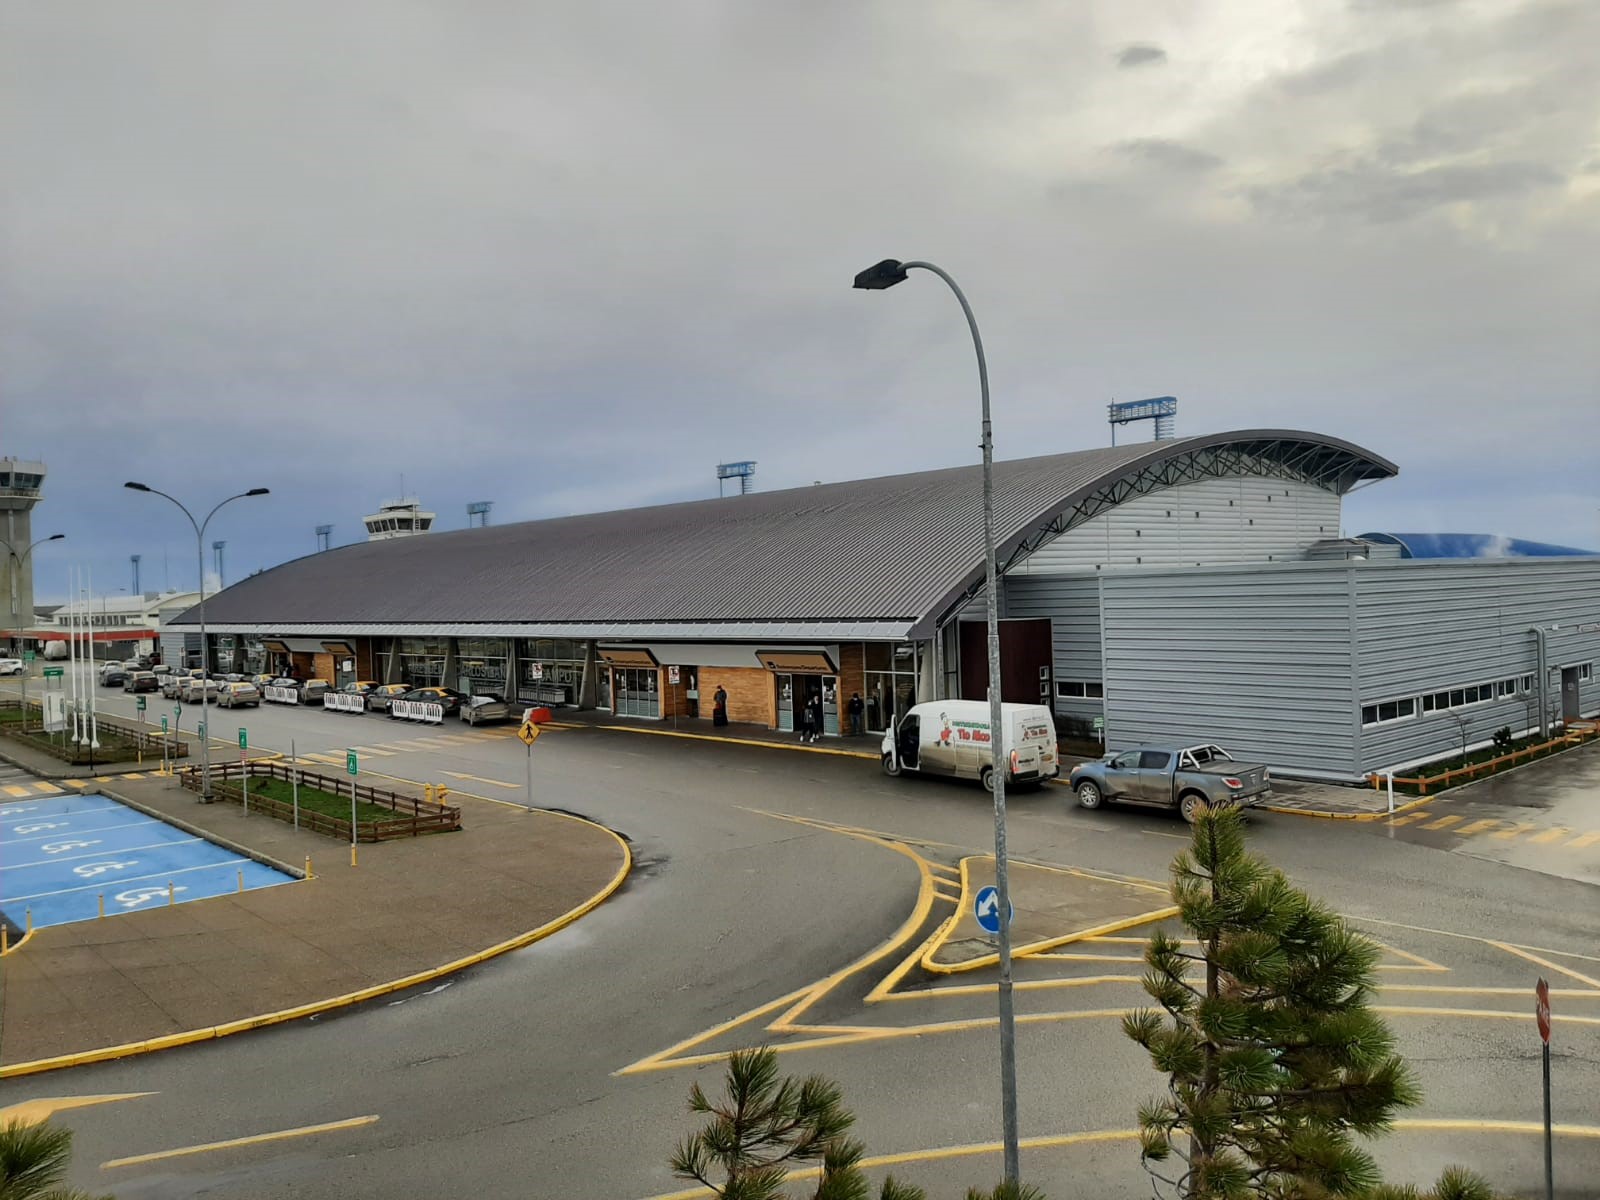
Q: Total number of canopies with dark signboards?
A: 4